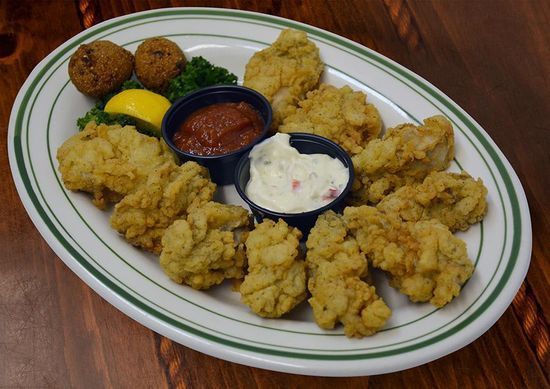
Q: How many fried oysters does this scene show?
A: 10